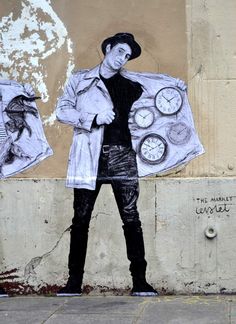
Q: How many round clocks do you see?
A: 4